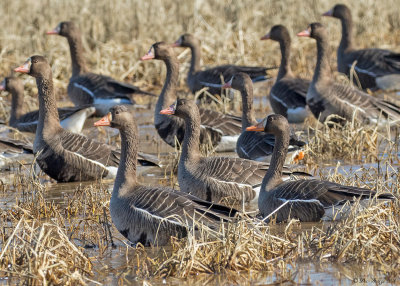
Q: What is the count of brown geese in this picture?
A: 12